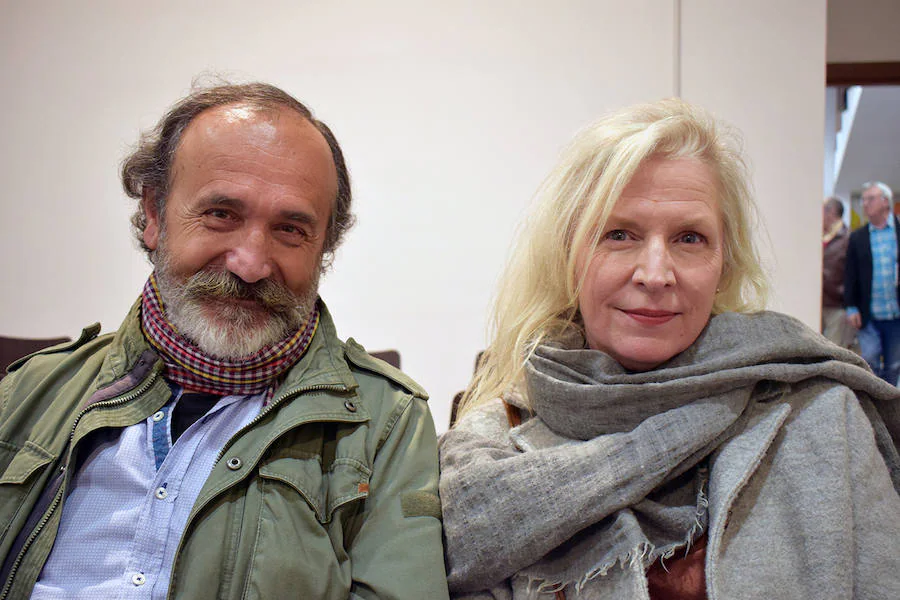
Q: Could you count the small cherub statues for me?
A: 0